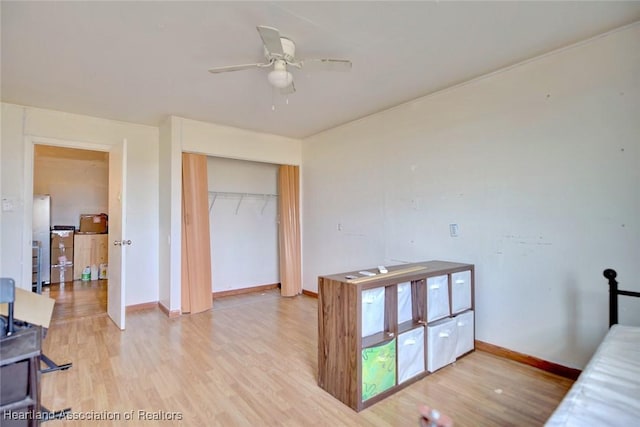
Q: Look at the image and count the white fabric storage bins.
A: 7